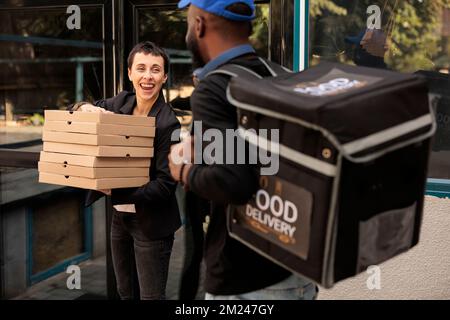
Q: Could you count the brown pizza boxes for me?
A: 7